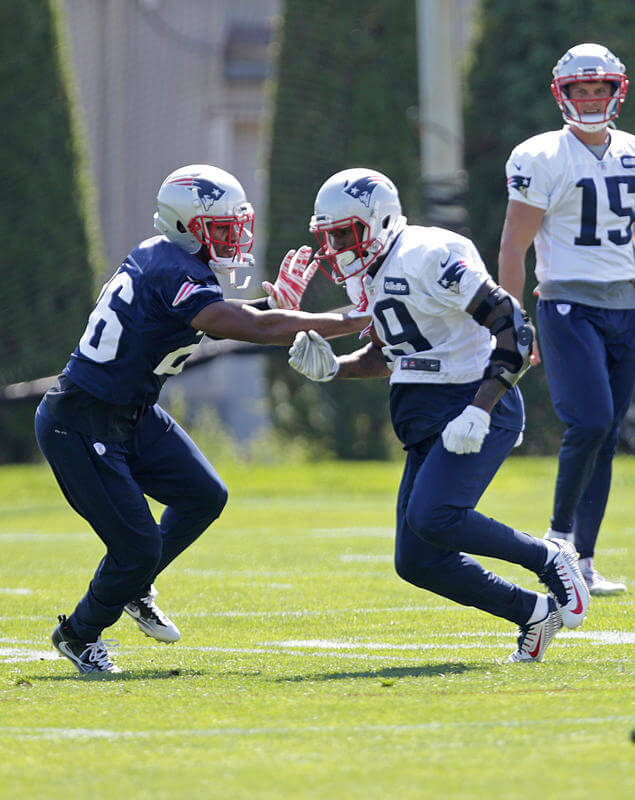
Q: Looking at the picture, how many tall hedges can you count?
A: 3